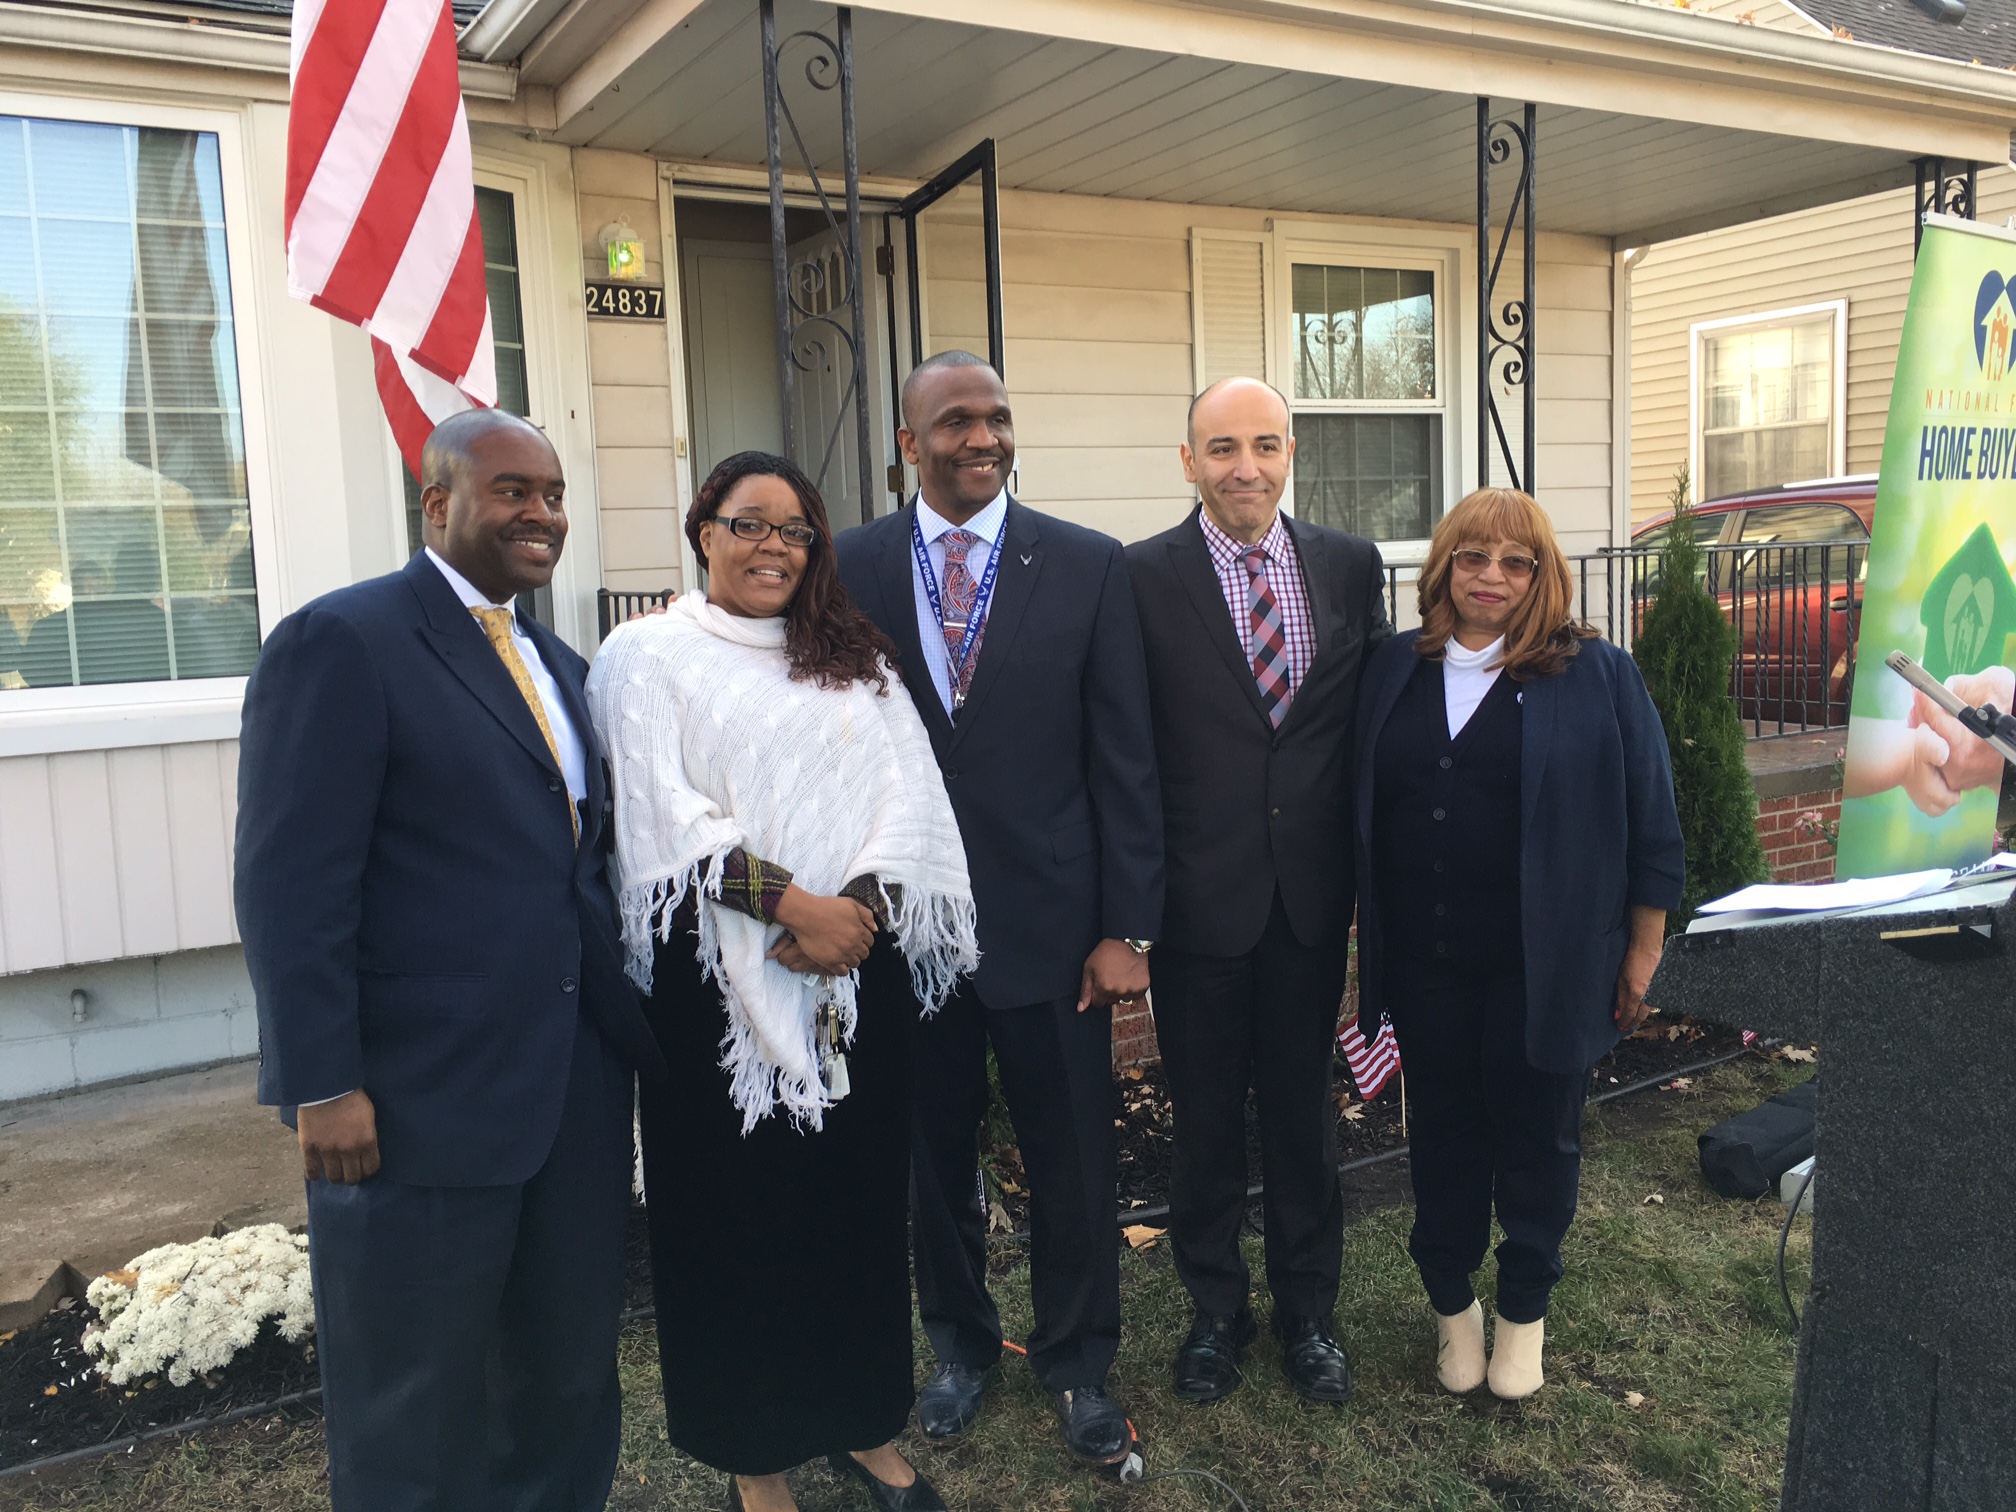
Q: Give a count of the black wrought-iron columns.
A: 3